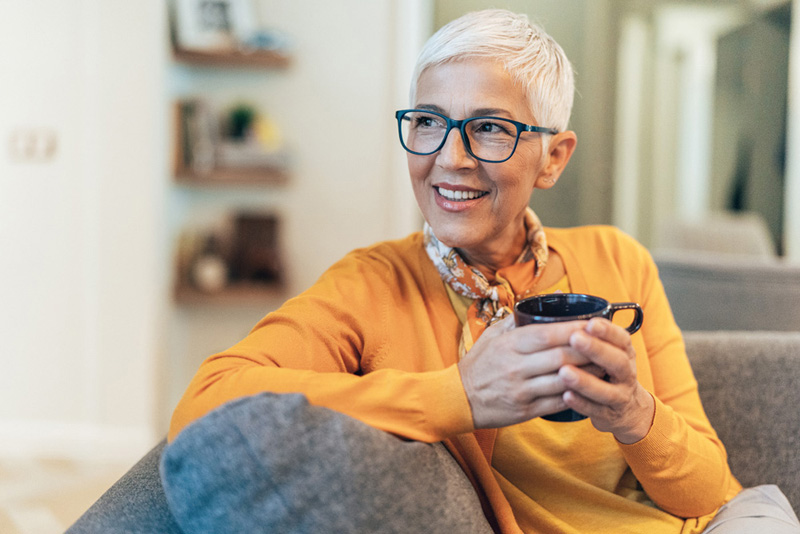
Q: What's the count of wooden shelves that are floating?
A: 3